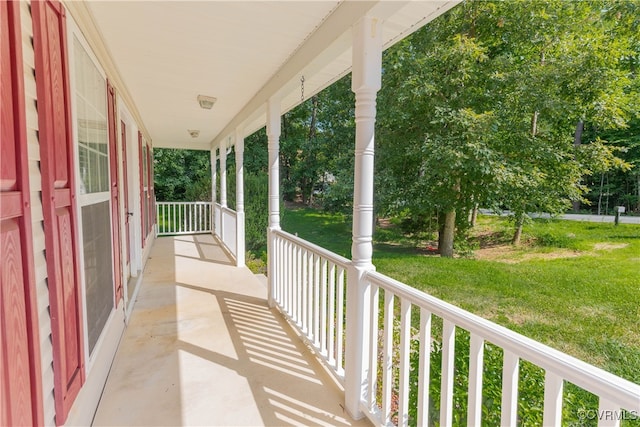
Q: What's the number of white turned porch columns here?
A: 5